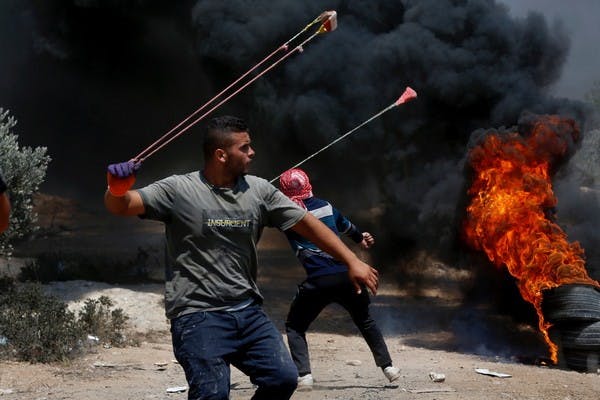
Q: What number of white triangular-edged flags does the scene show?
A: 0